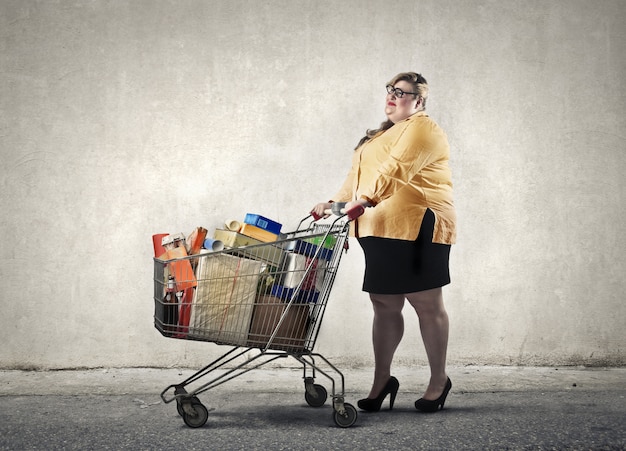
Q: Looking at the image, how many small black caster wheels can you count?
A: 4